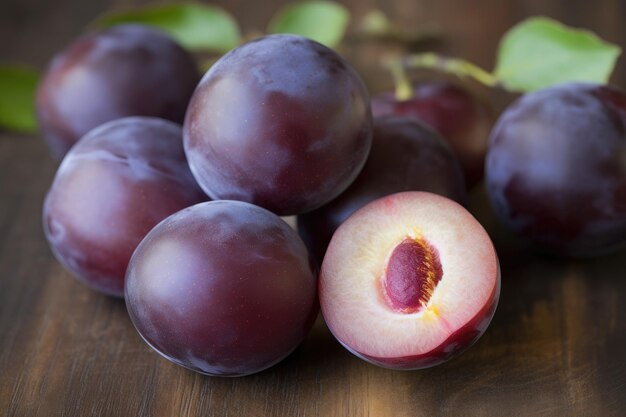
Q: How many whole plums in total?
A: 7